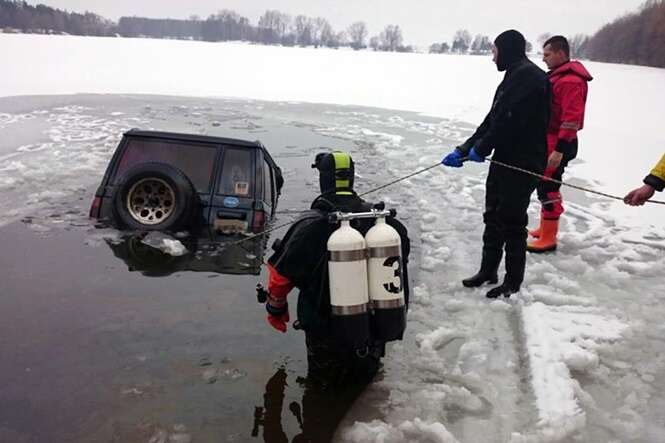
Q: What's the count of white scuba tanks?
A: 2